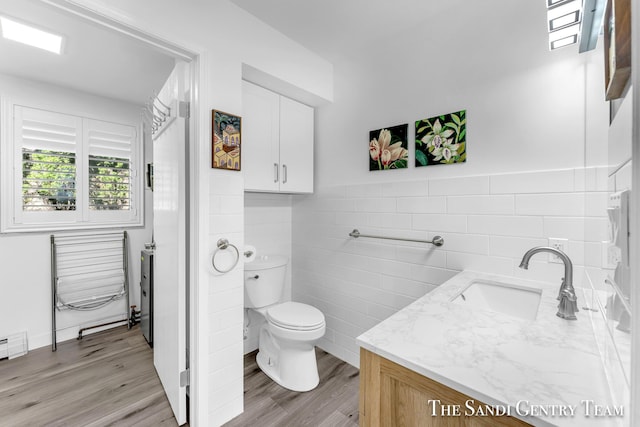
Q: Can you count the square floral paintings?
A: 2